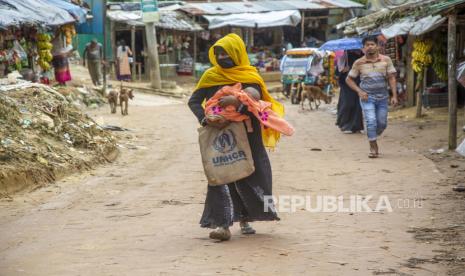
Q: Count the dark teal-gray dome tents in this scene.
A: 0